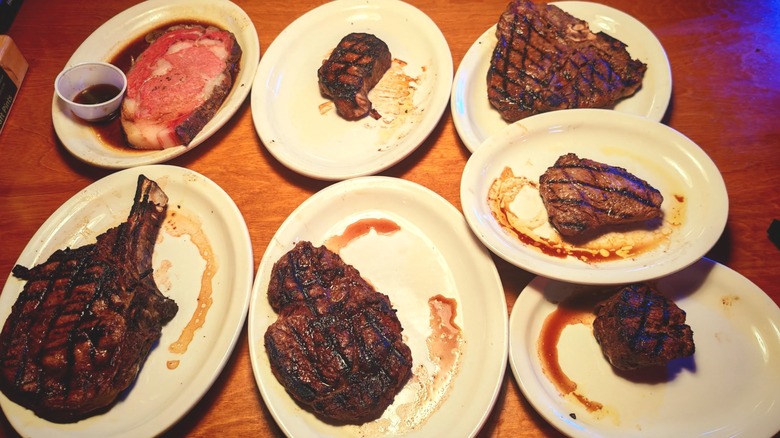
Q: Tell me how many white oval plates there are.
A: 7